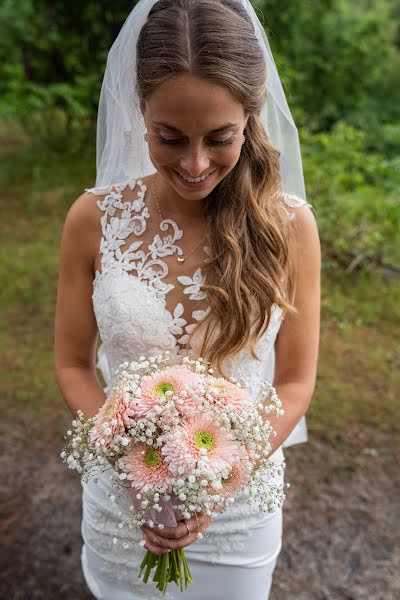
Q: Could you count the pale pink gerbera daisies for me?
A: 6